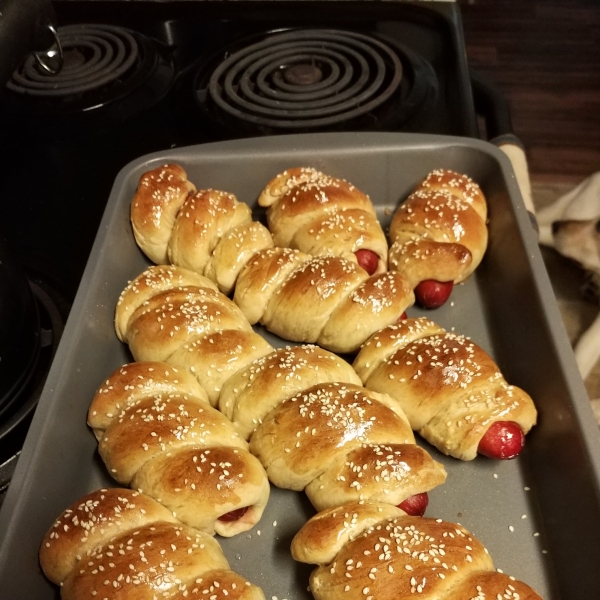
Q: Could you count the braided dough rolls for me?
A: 10